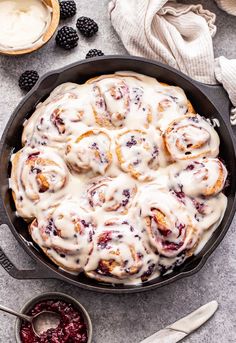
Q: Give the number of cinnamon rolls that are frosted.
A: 12